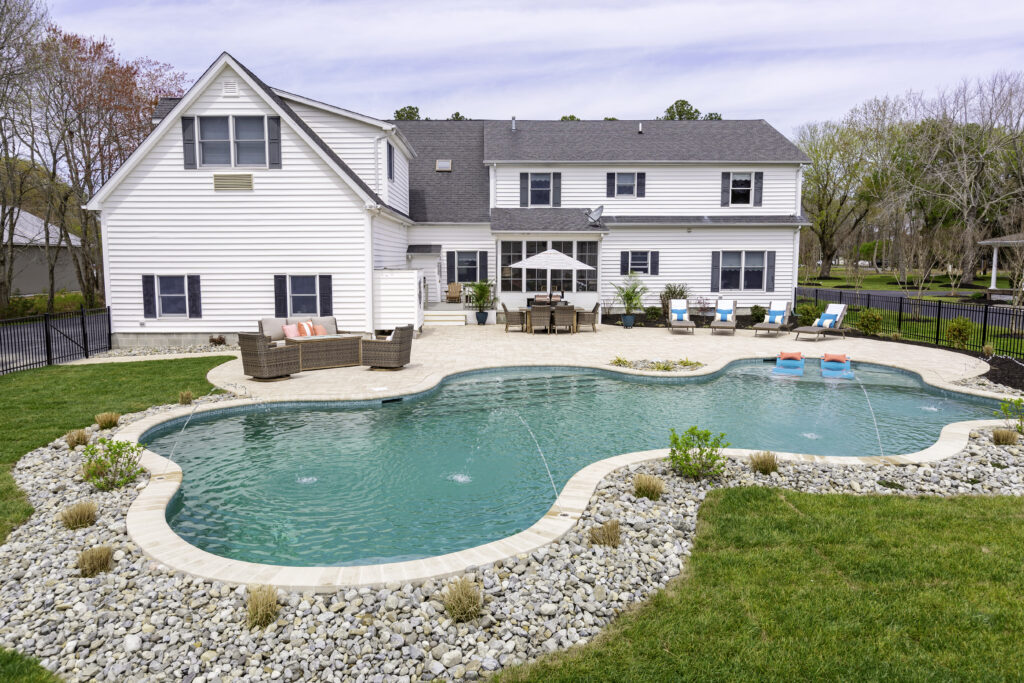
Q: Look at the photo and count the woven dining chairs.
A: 4